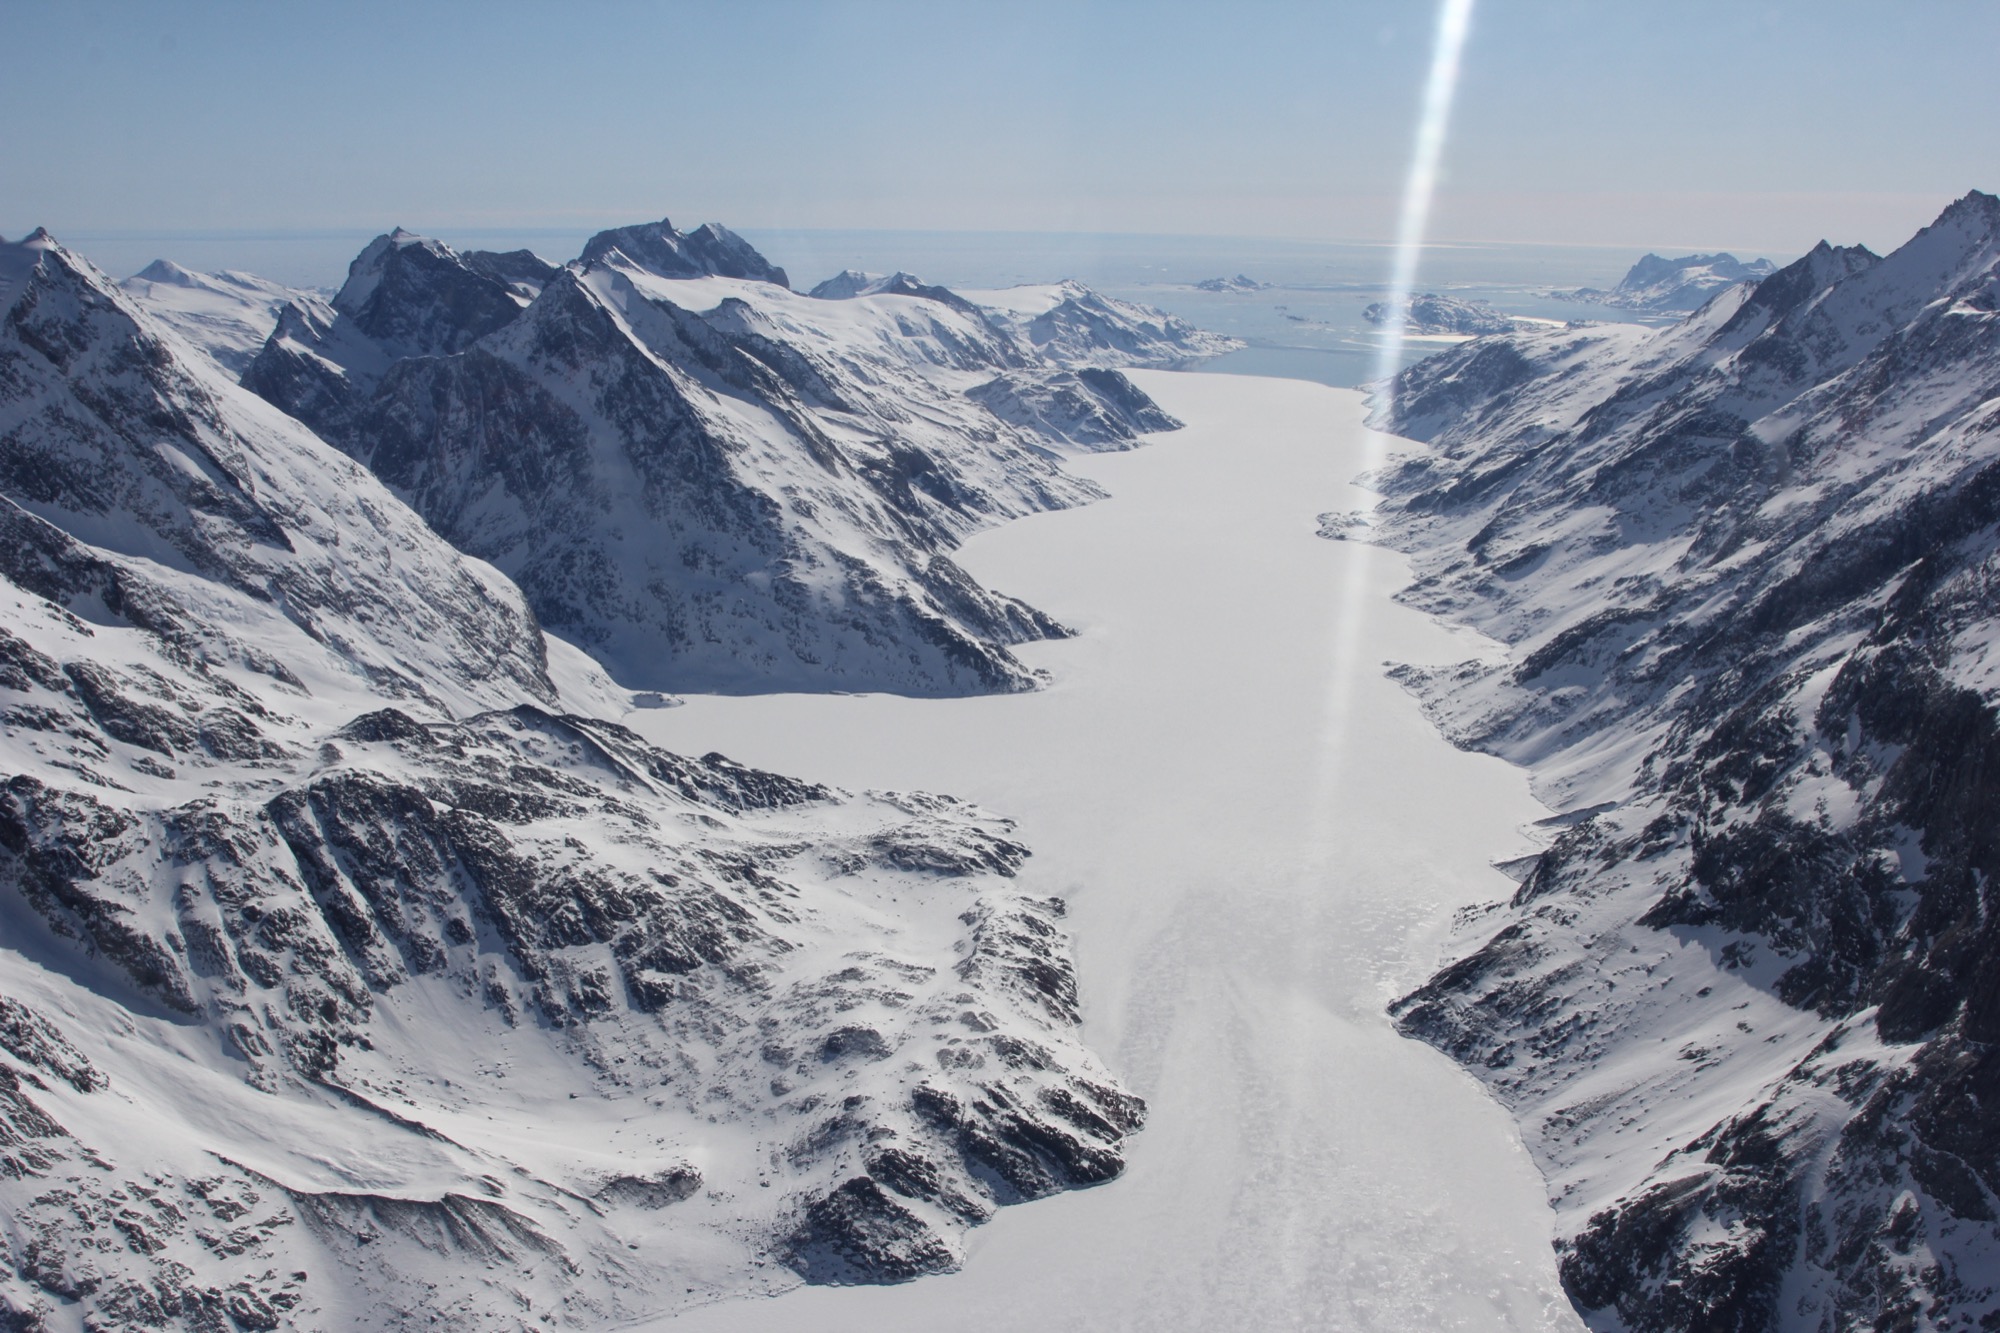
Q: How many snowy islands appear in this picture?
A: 3